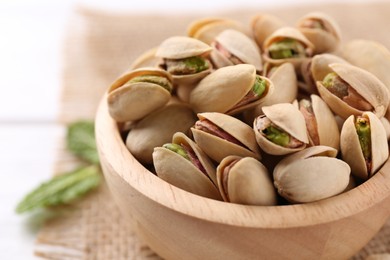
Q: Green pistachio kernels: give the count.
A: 8